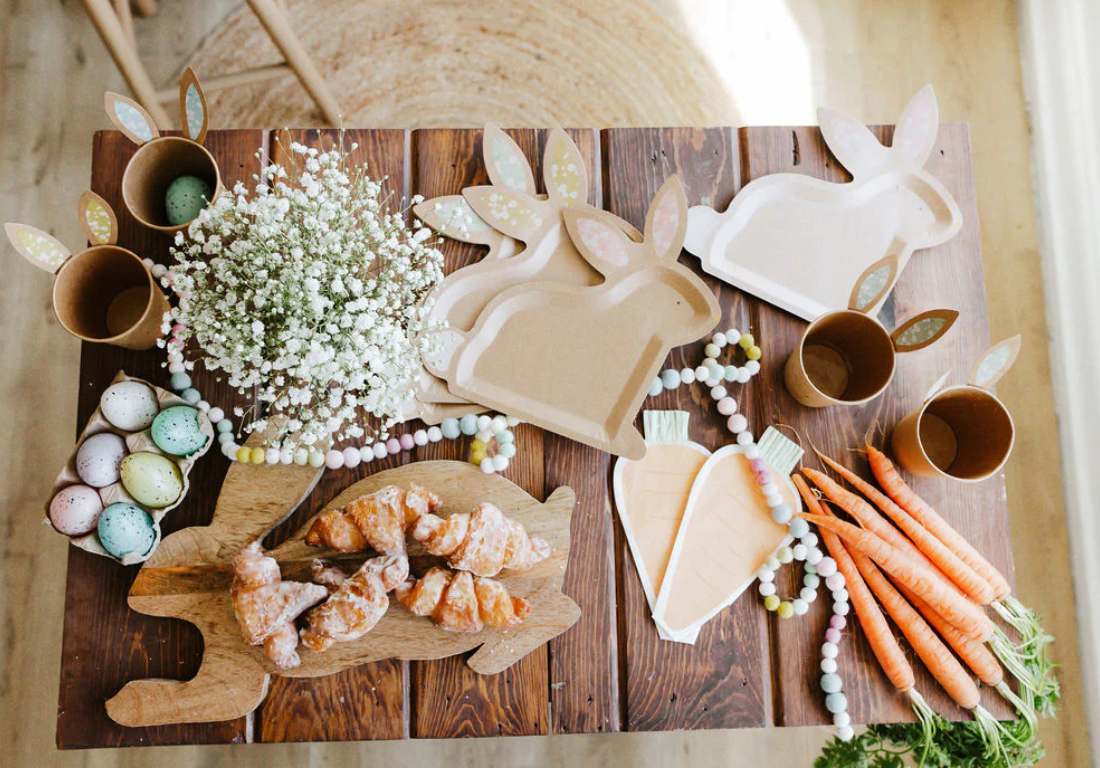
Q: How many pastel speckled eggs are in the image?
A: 7